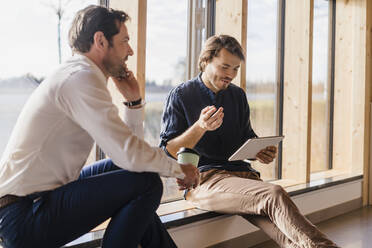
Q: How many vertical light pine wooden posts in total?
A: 4